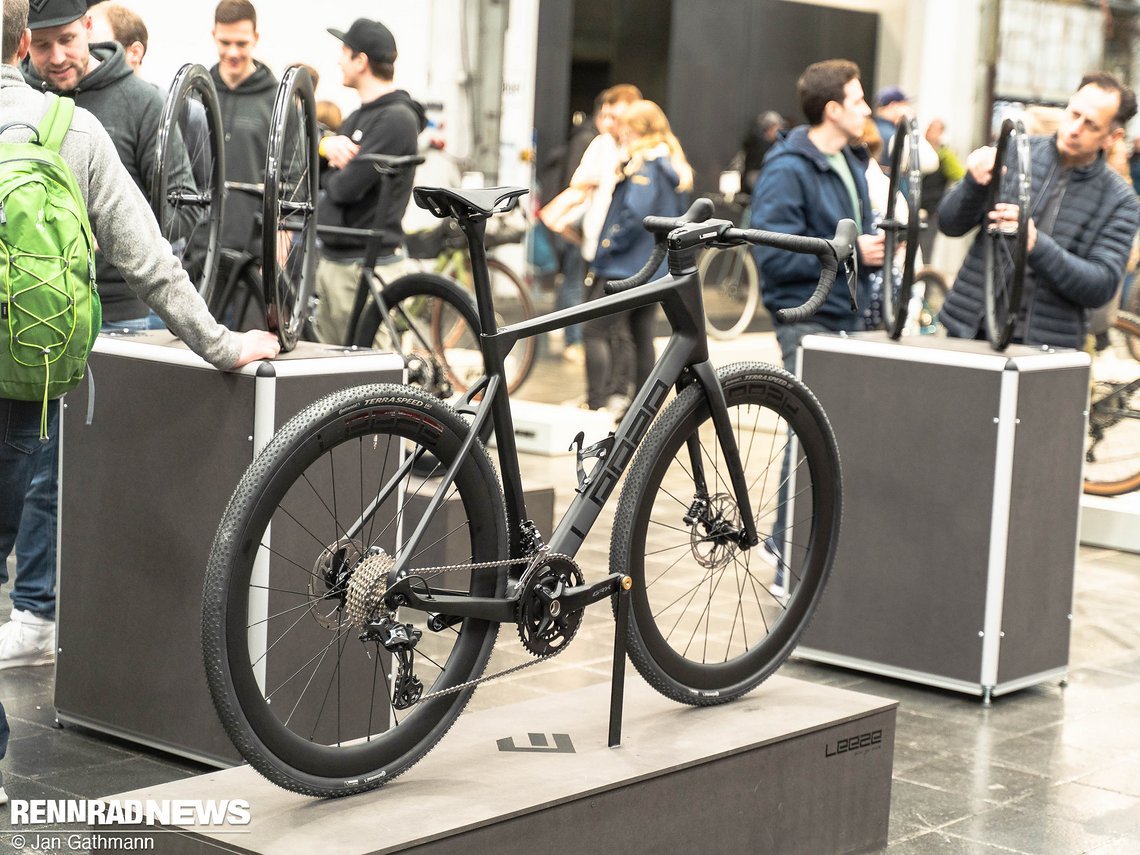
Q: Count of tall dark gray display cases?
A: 2